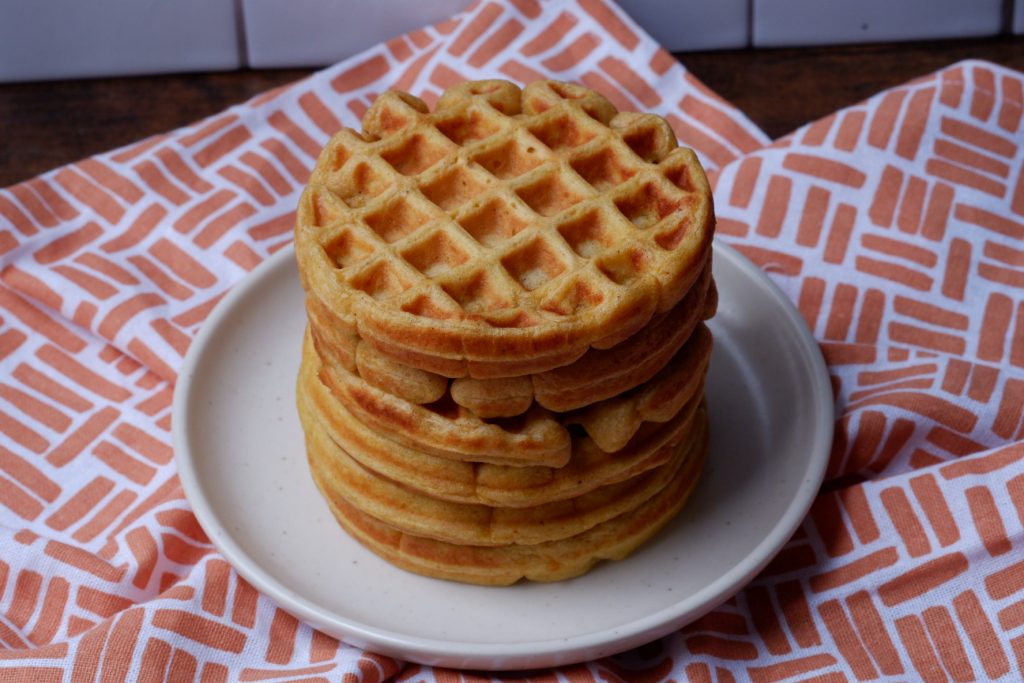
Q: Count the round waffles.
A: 6